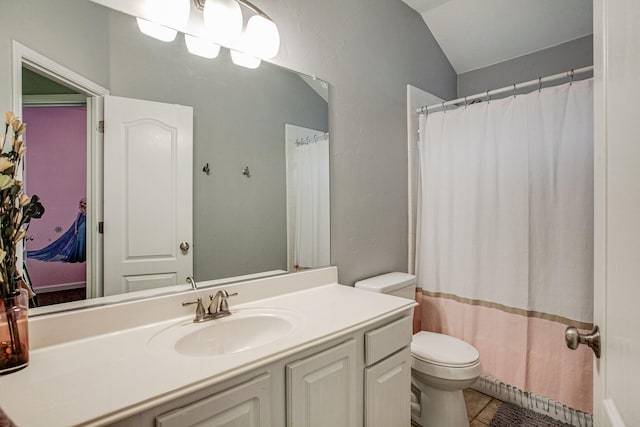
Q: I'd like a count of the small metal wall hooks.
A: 2